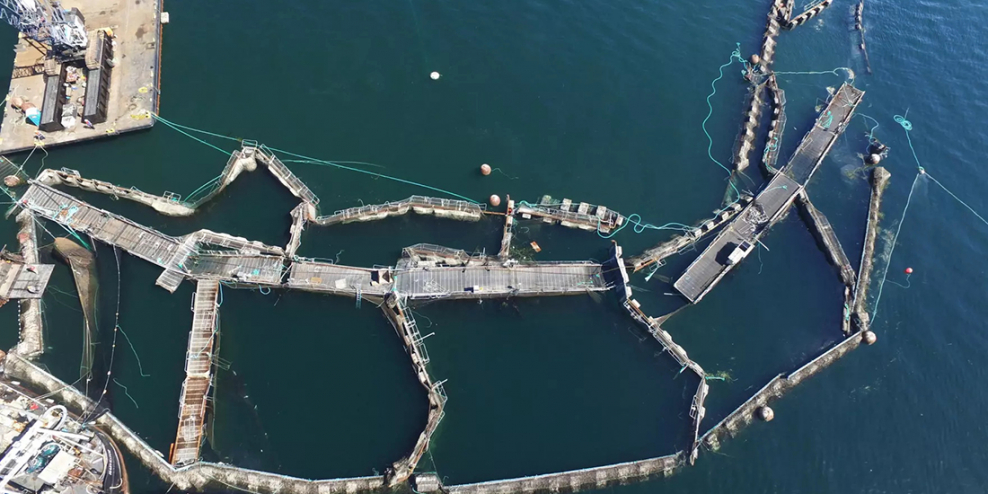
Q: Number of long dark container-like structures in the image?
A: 2